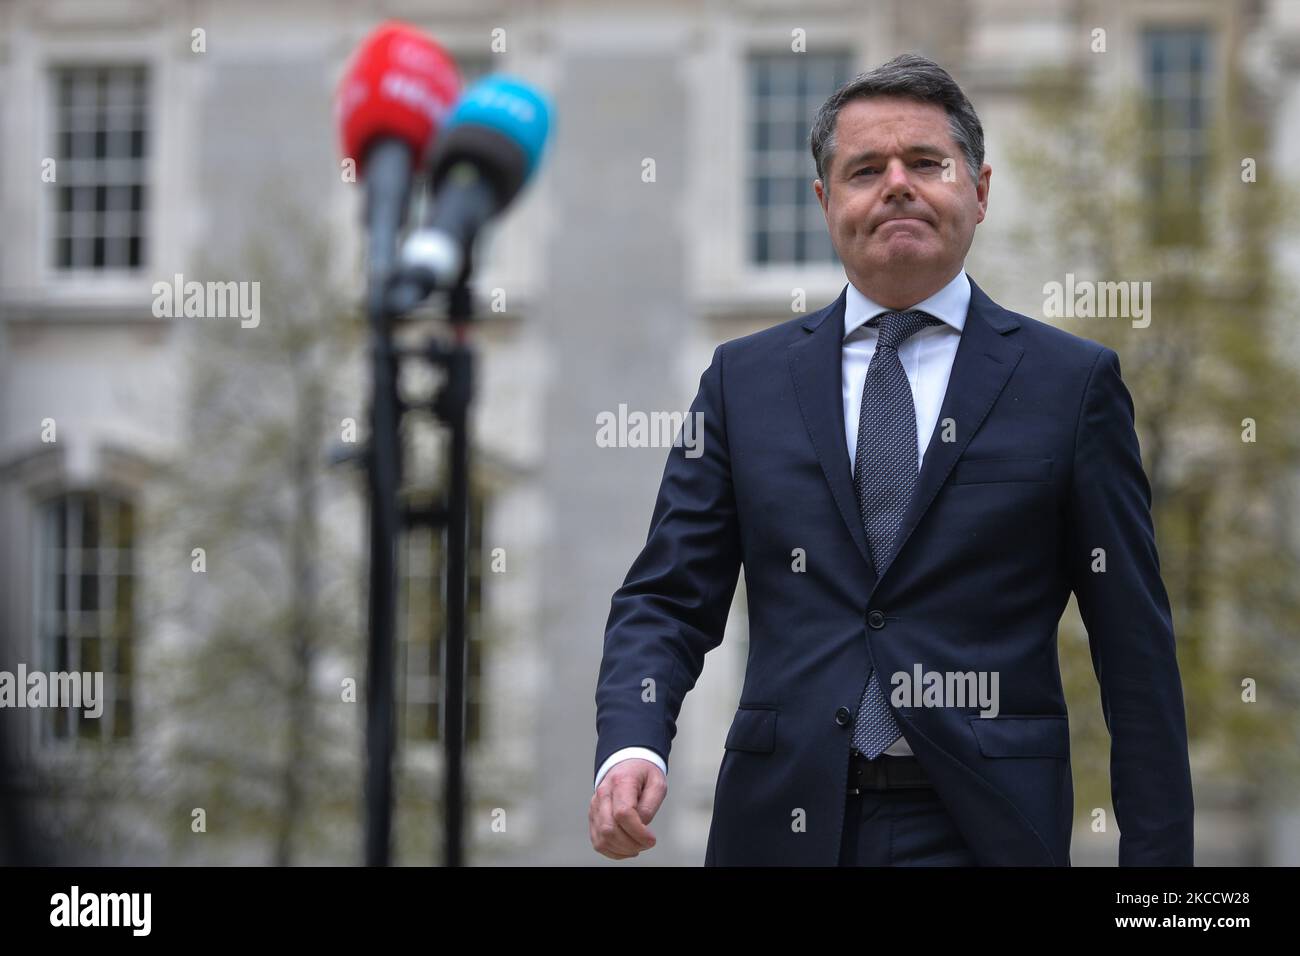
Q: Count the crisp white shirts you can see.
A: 1